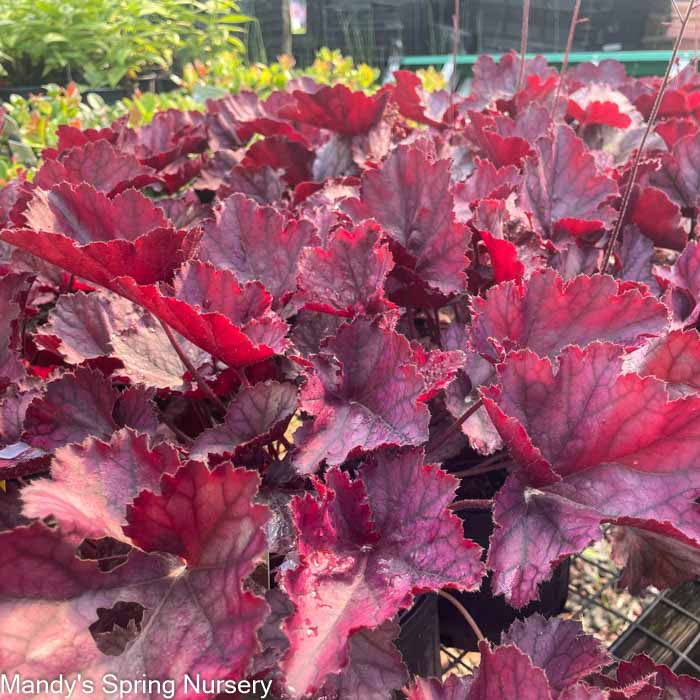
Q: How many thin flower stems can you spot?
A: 4